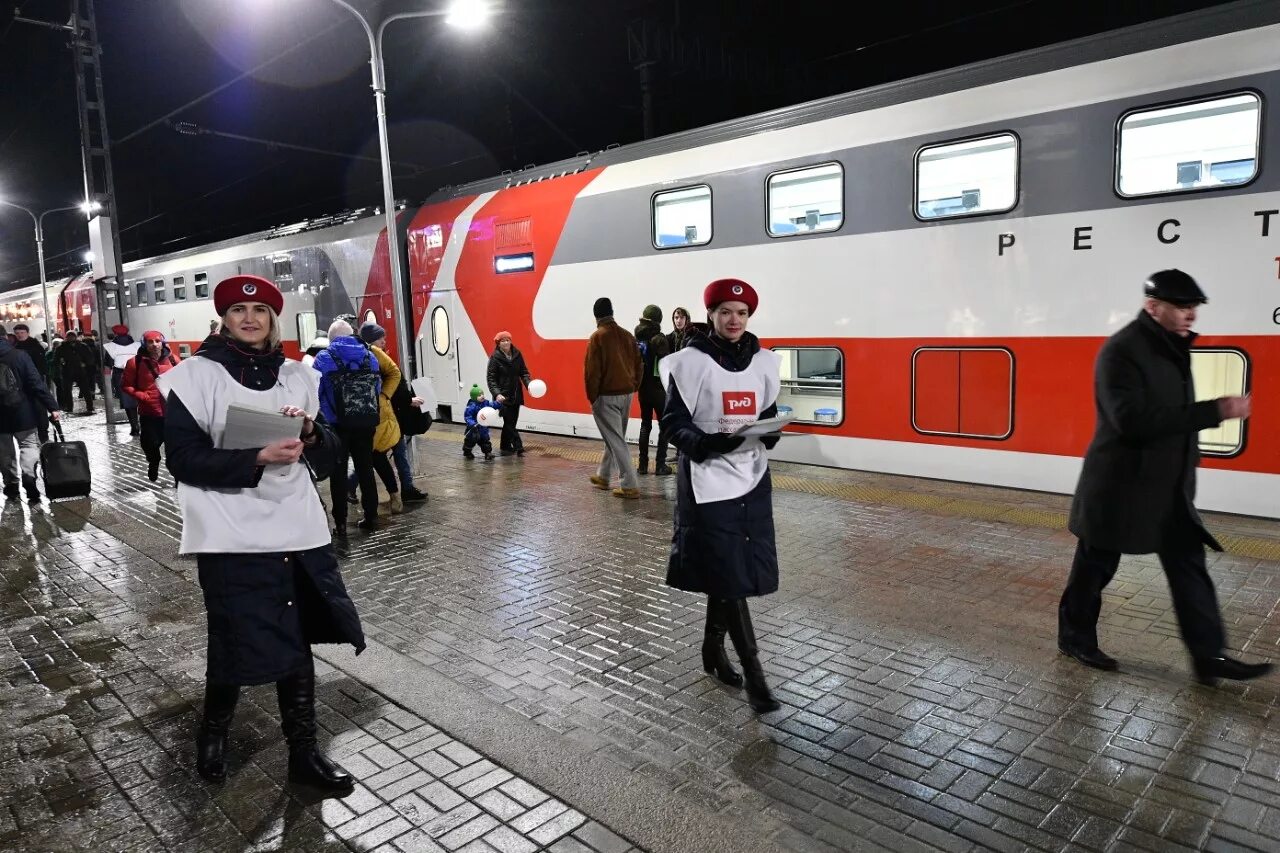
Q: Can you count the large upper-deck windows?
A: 4